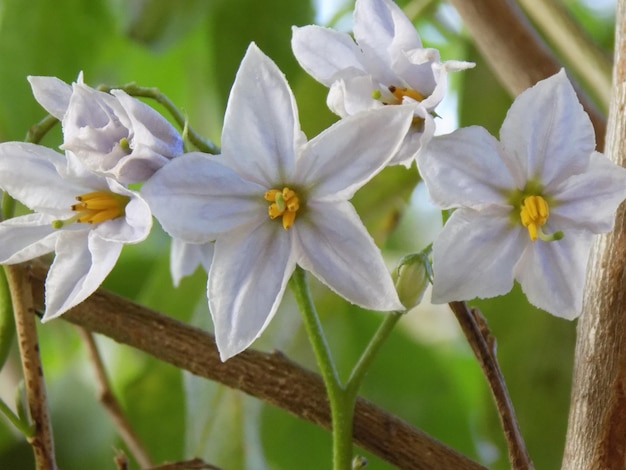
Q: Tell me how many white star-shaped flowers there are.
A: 5